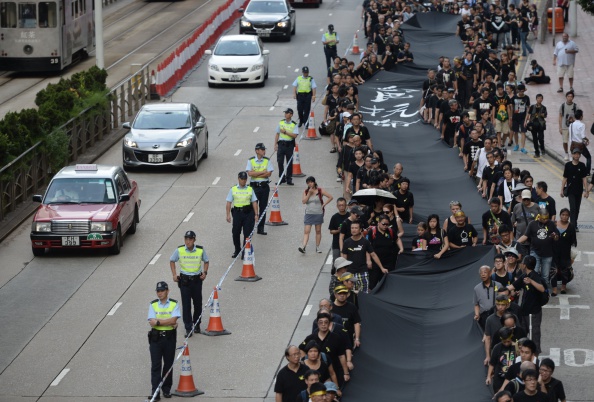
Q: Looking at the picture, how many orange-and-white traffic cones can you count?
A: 7